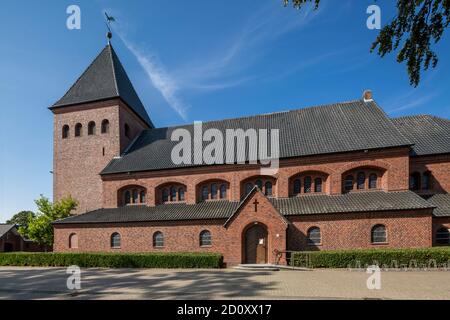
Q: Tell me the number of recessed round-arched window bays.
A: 6